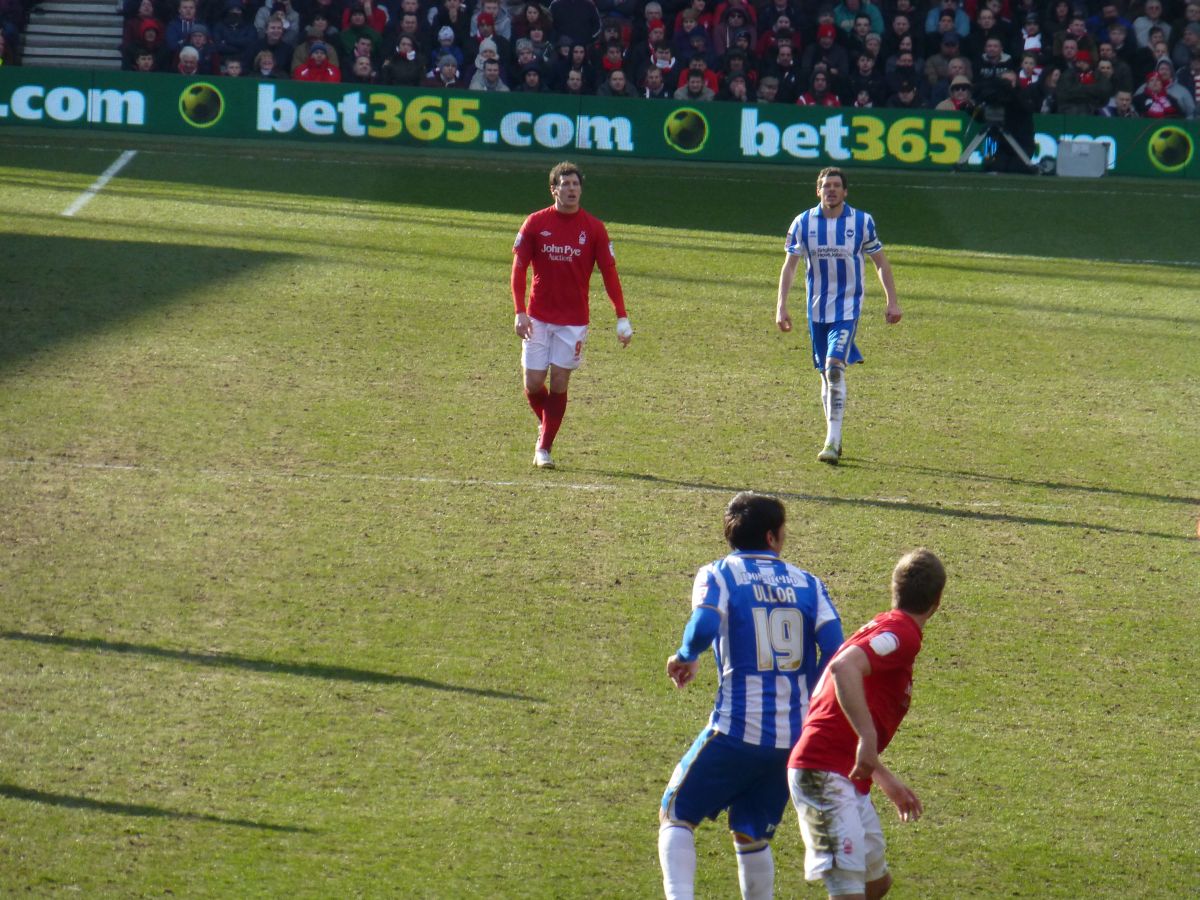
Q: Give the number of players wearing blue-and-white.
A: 2